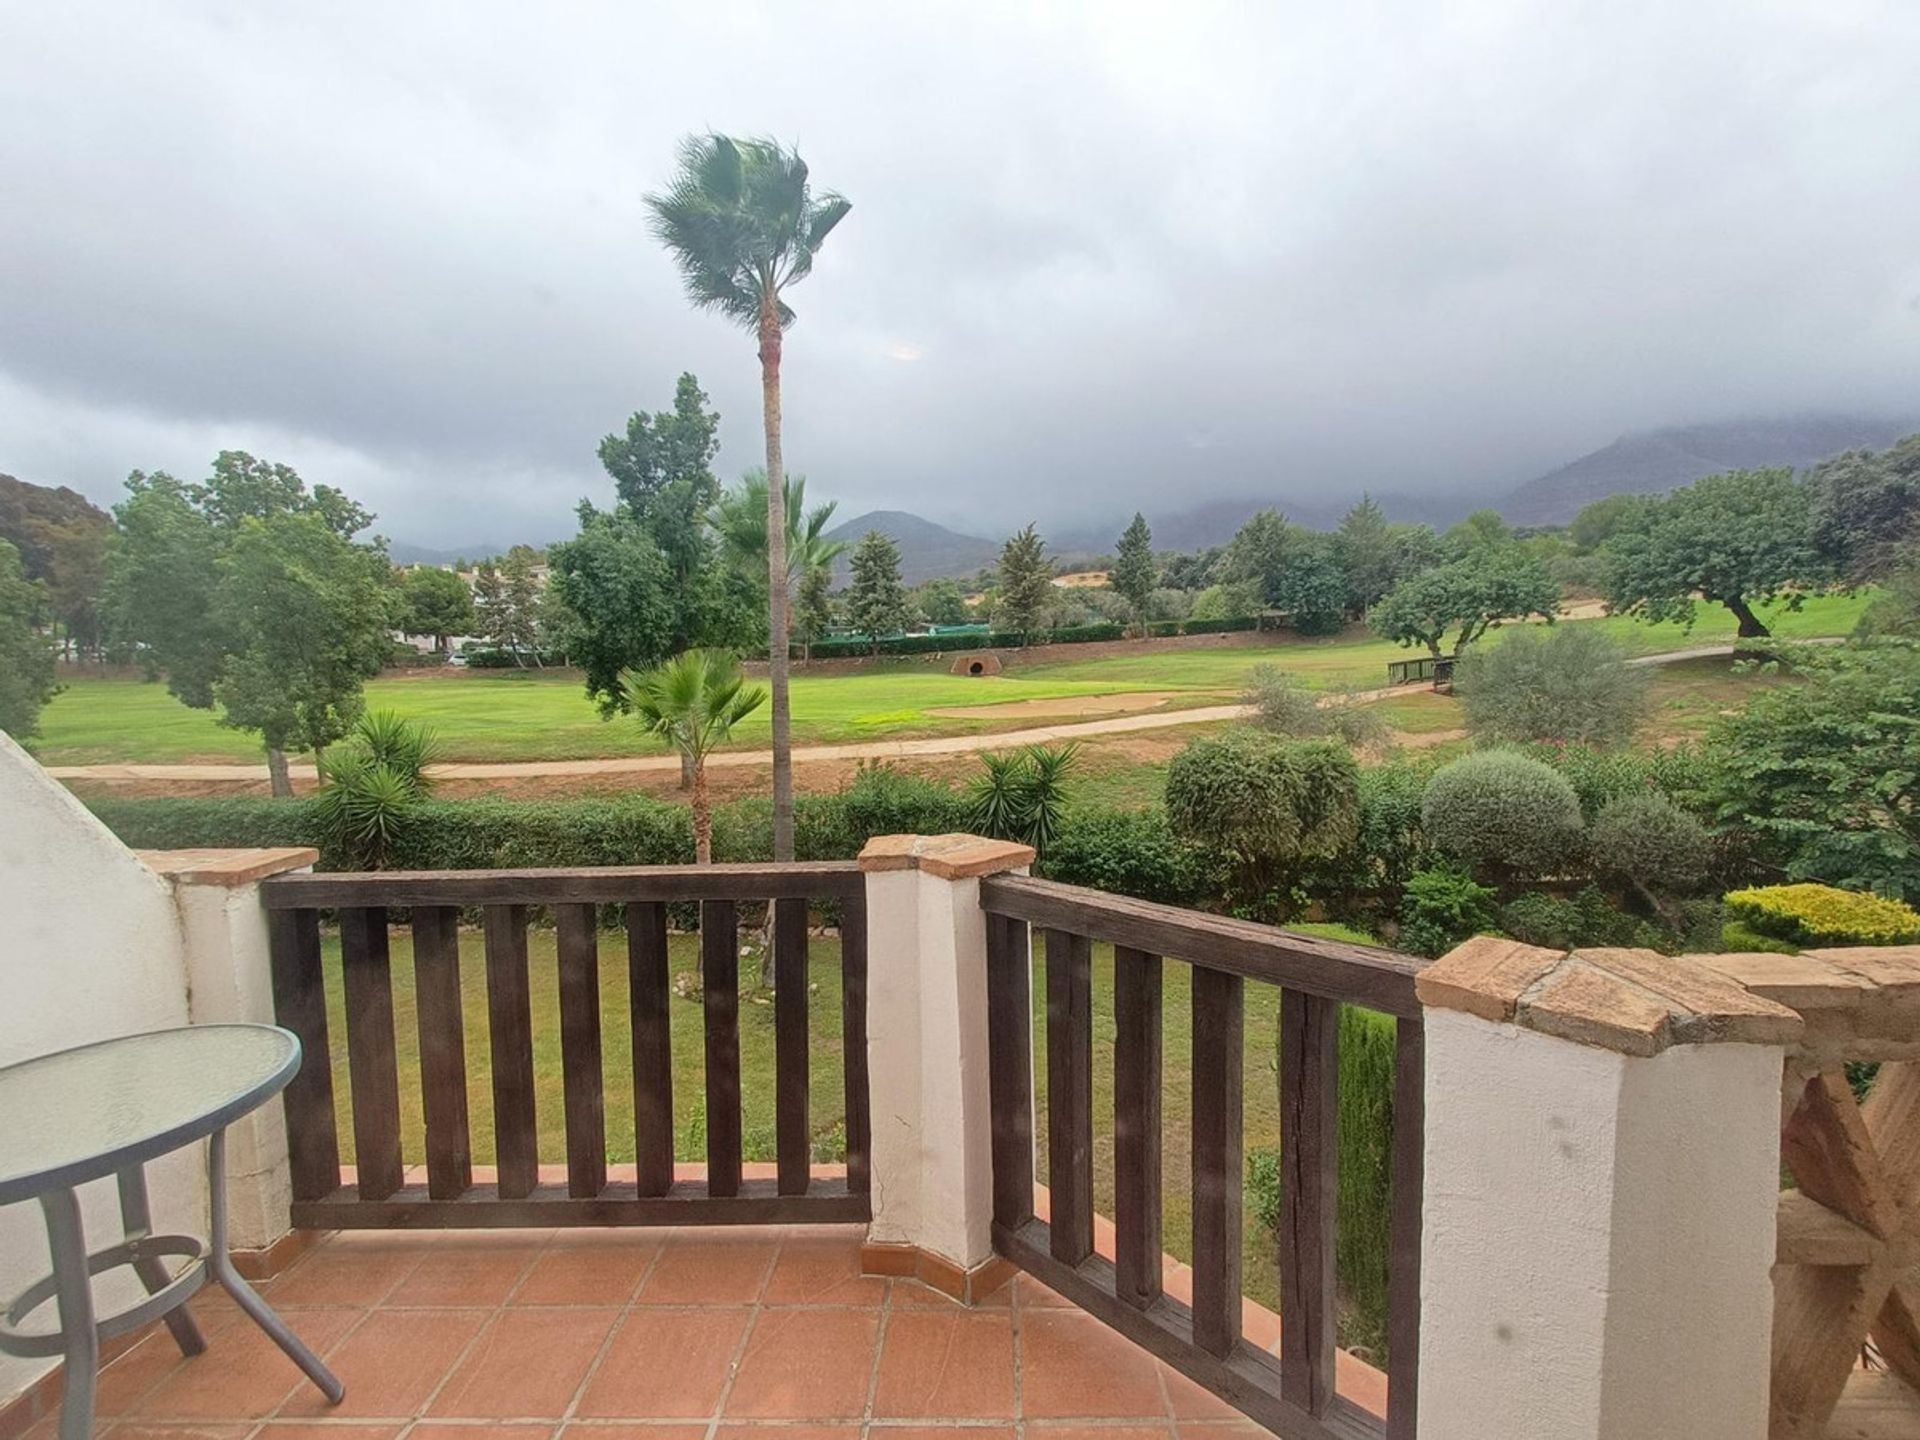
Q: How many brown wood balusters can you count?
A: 15